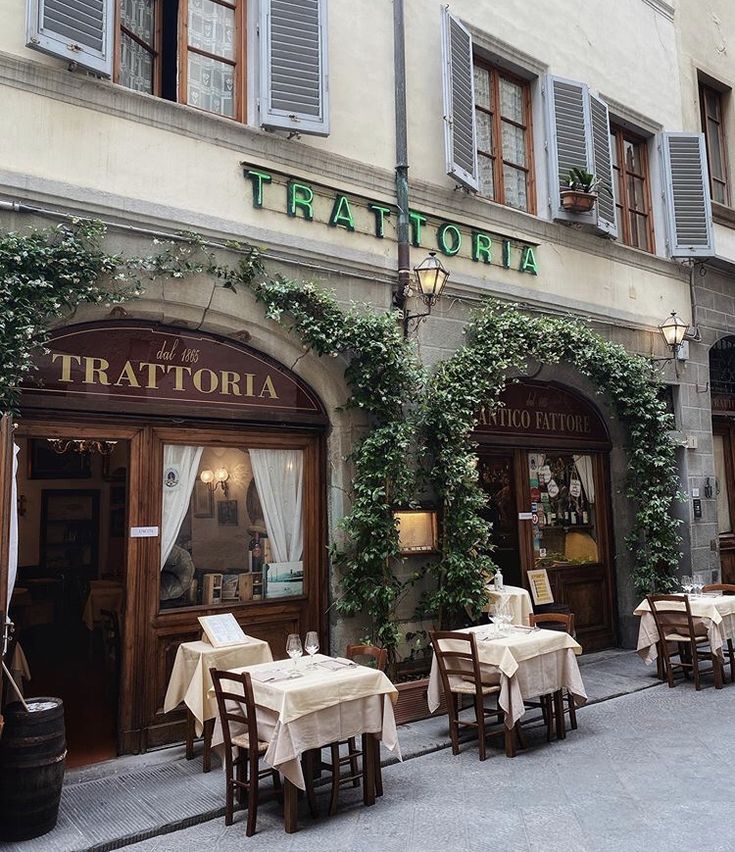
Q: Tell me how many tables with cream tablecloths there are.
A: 5